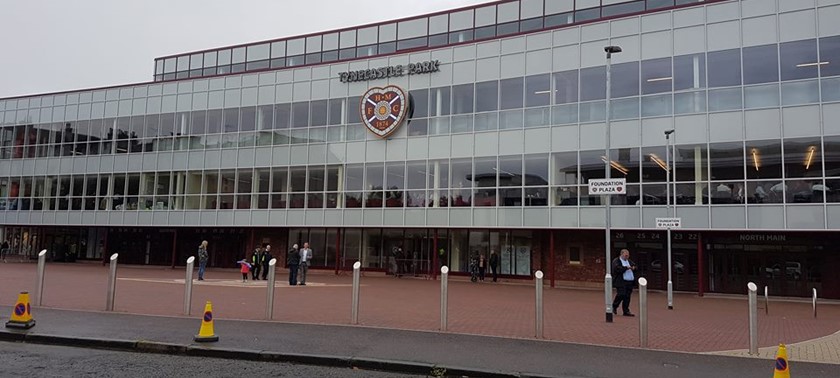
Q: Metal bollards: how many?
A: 9